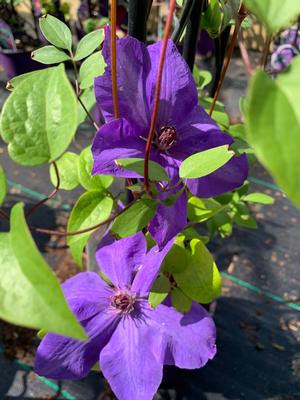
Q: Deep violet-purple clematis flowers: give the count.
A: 2